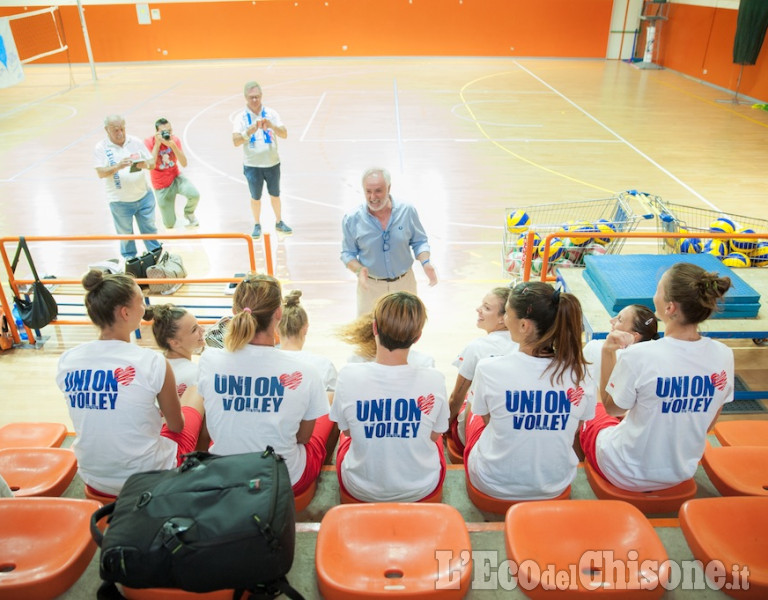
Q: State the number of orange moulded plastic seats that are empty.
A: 8